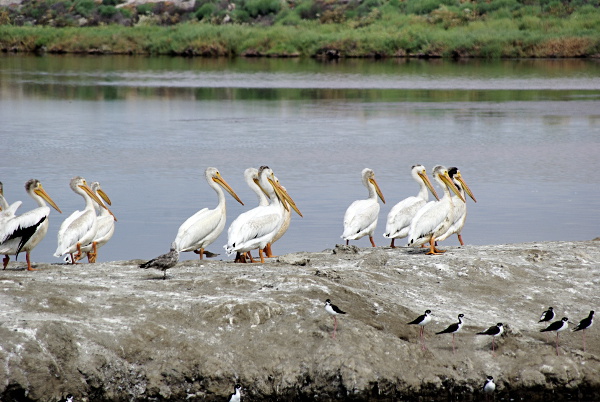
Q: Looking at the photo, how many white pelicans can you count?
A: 12